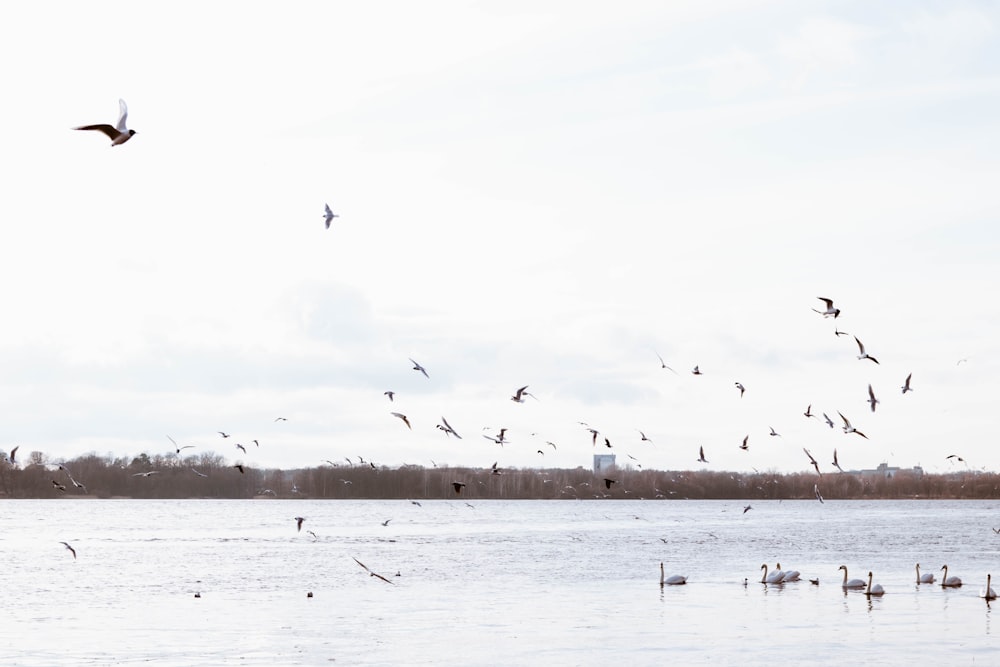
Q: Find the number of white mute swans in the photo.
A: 8